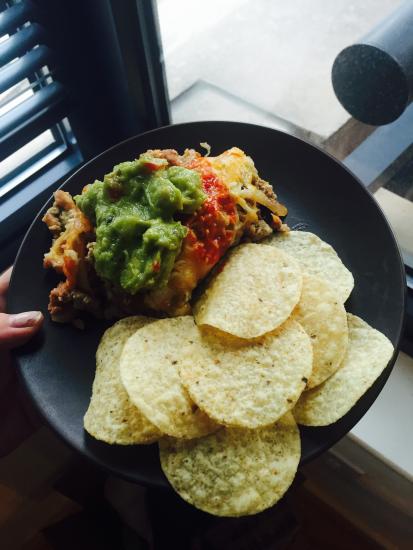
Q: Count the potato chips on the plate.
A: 8